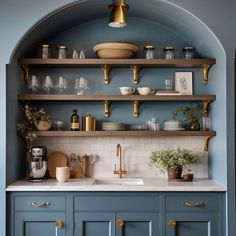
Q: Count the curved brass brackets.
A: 8